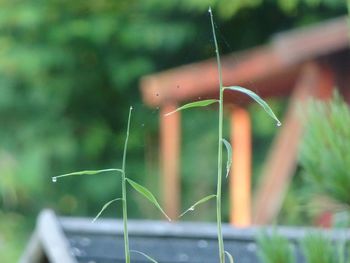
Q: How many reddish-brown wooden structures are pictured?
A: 1